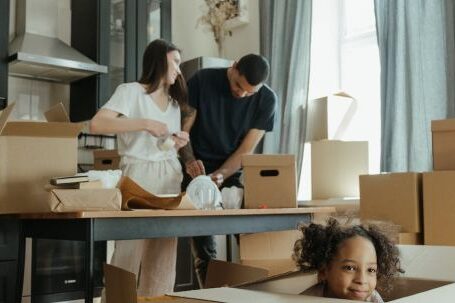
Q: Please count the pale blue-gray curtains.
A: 2